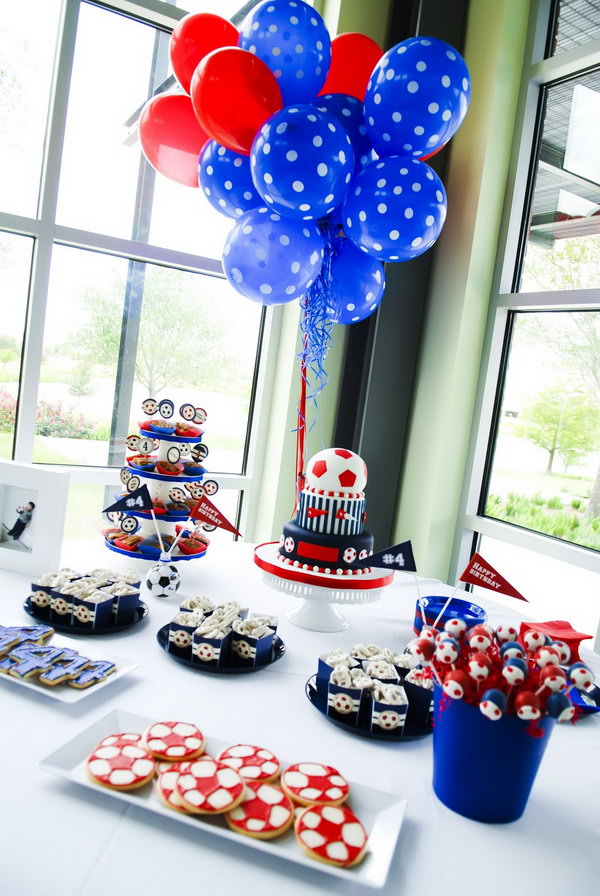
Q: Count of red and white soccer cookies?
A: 11